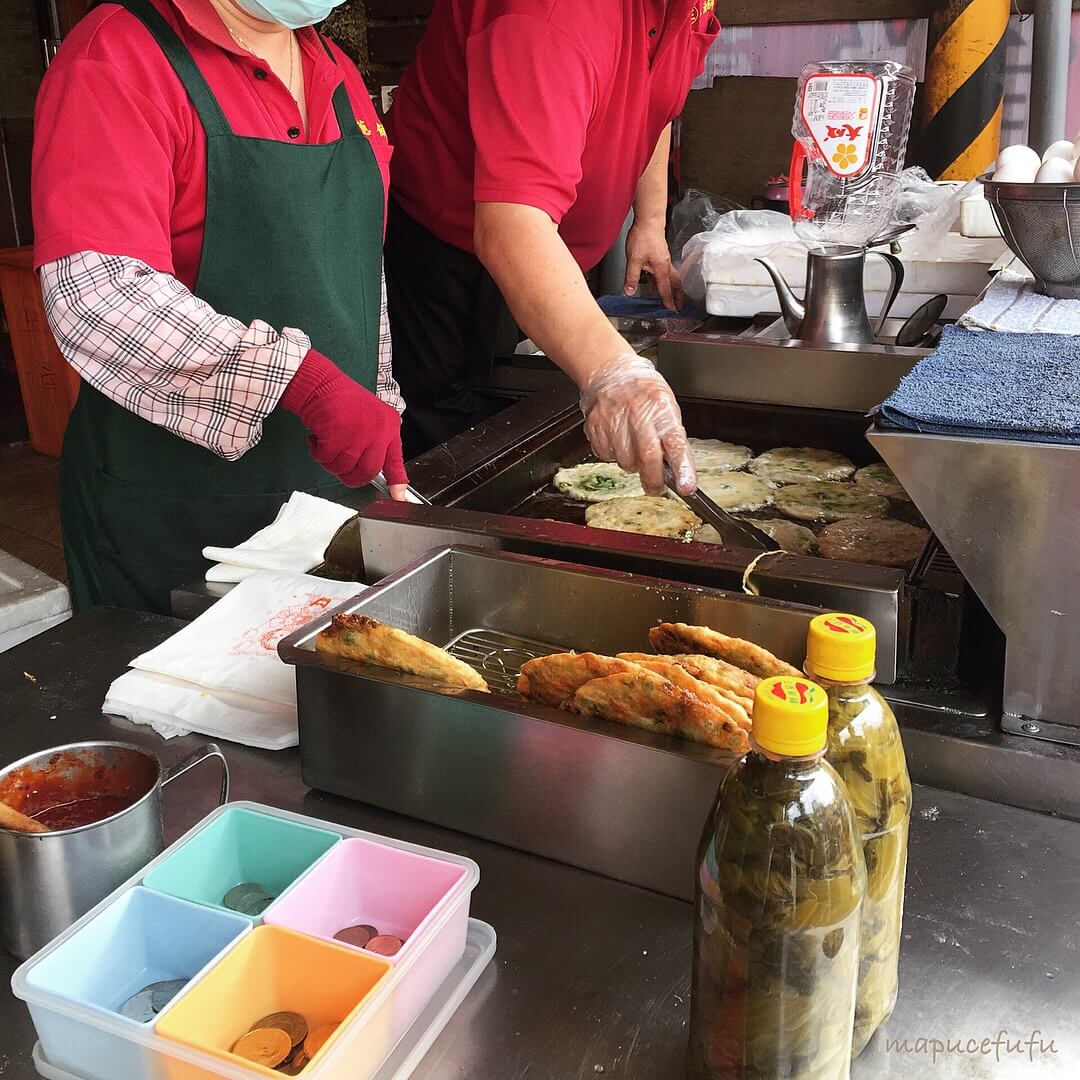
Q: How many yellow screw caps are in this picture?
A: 2